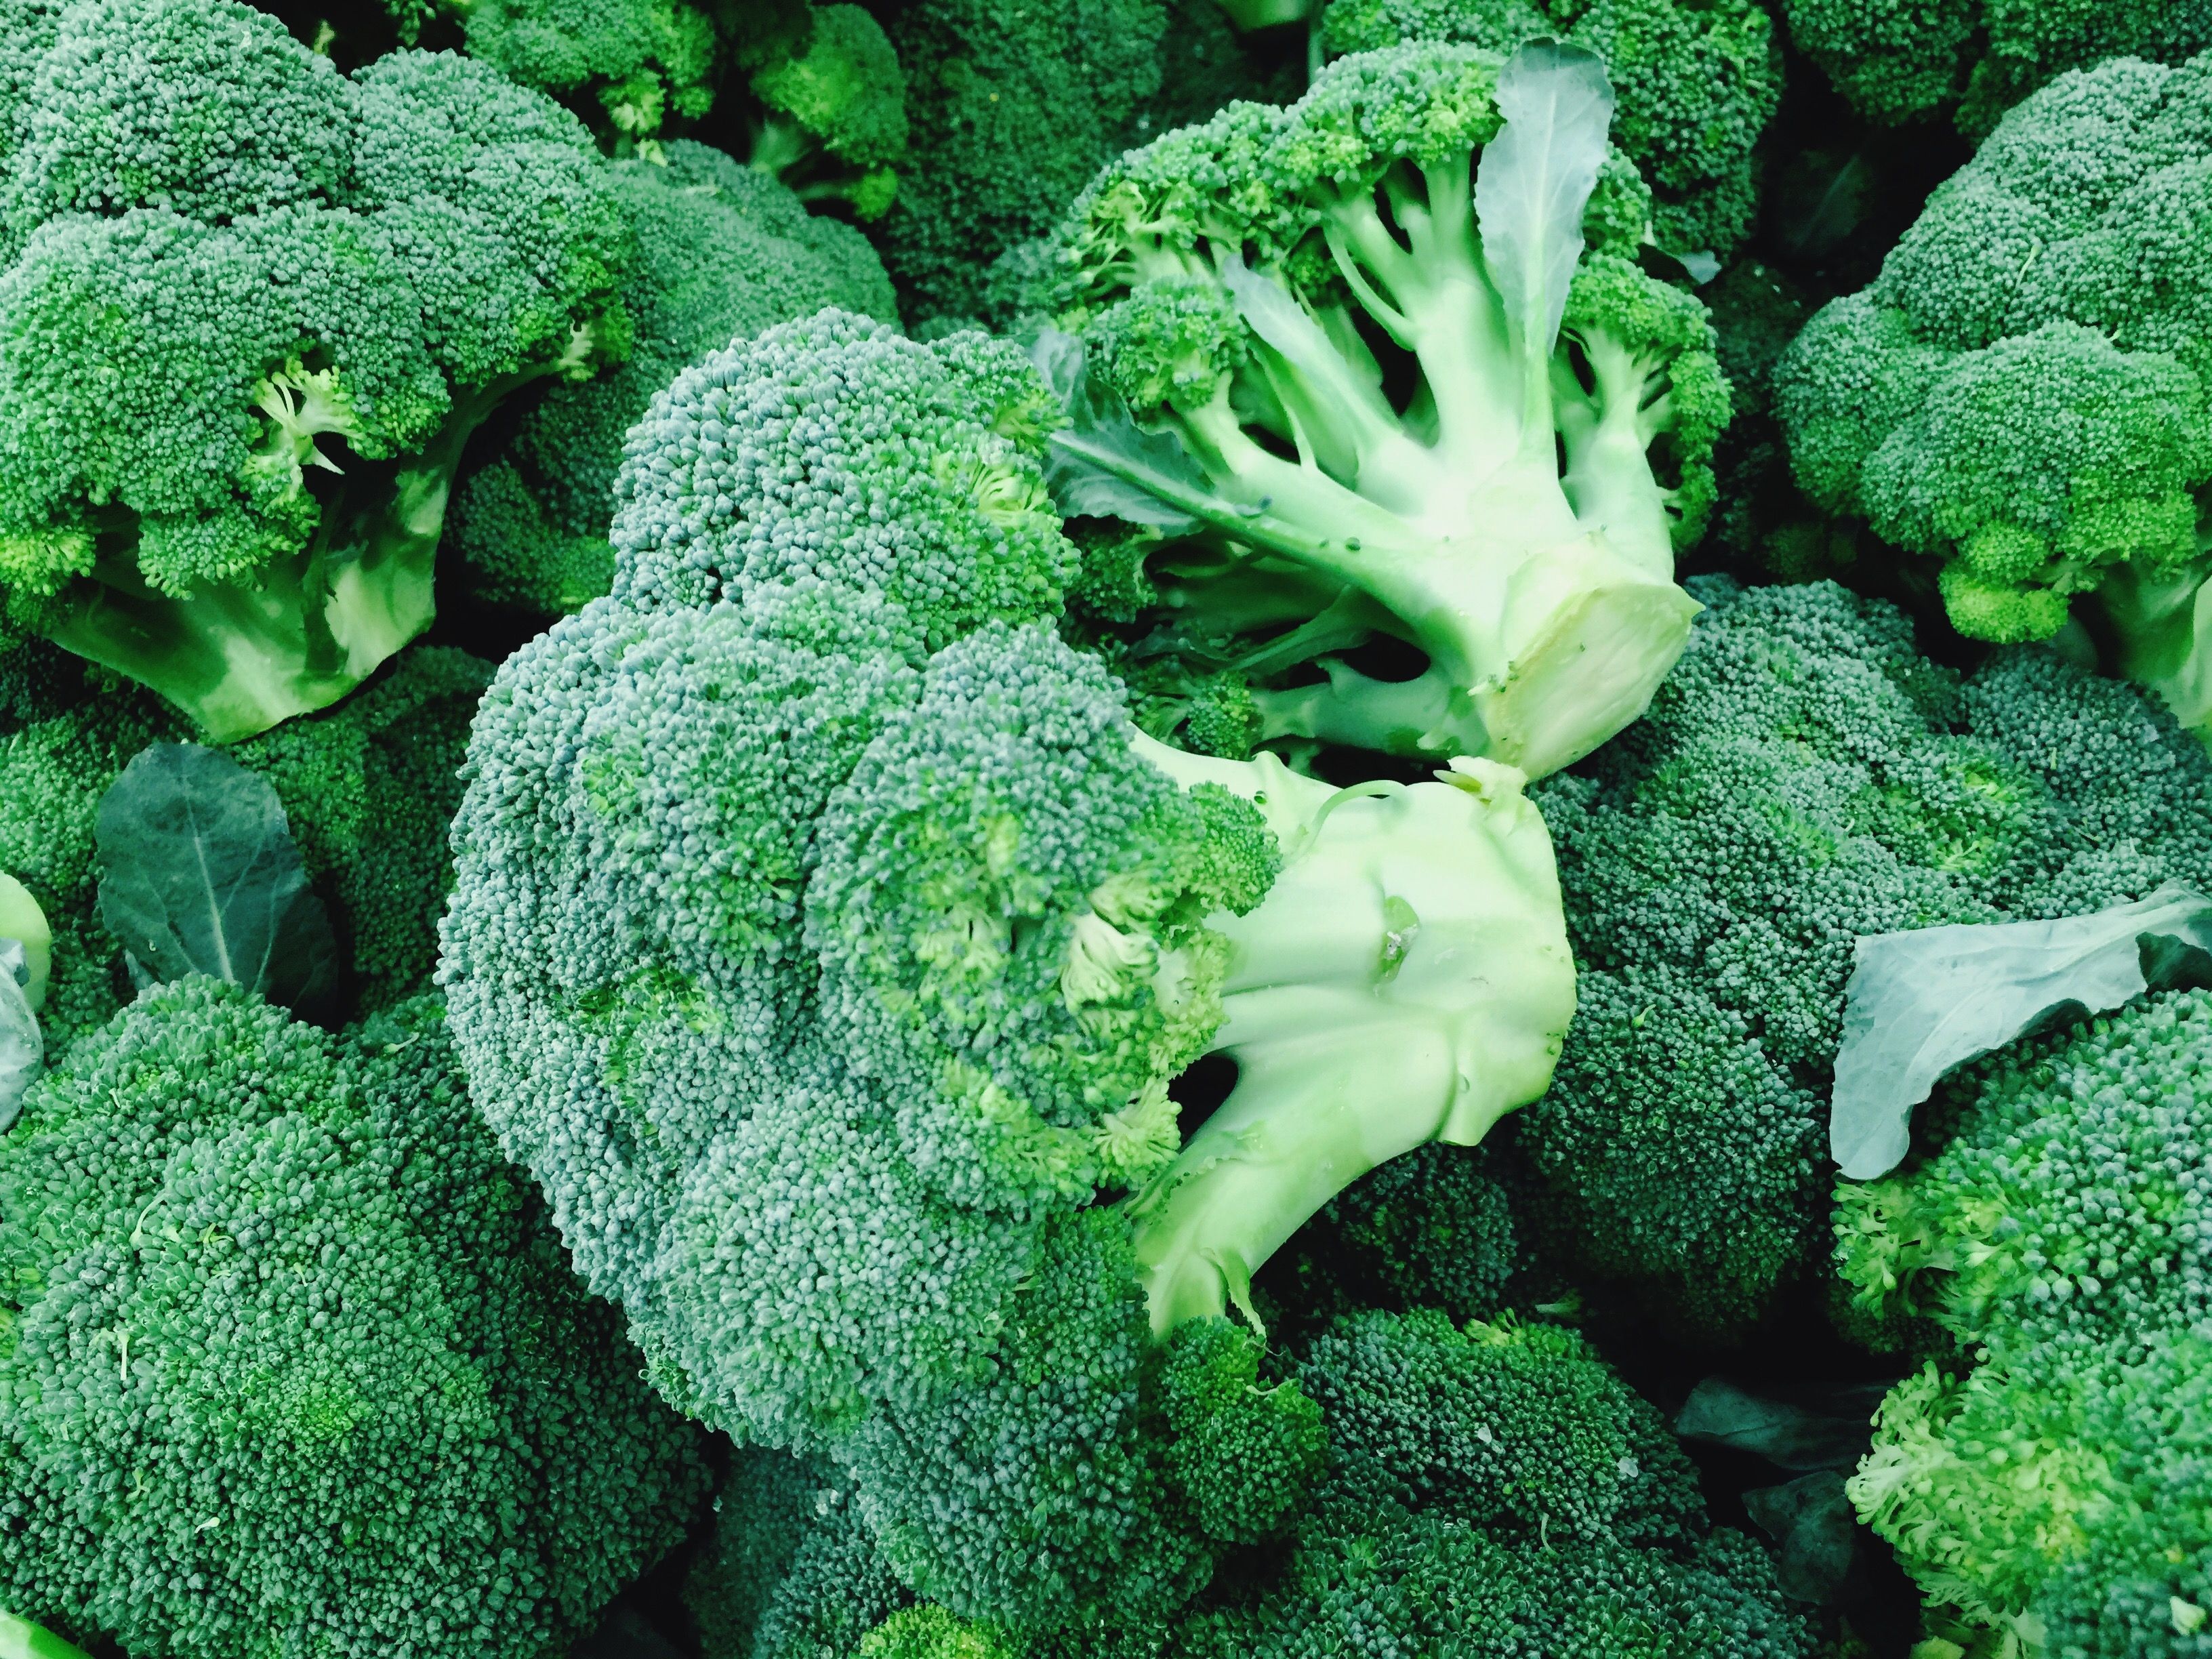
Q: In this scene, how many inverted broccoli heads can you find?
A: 1